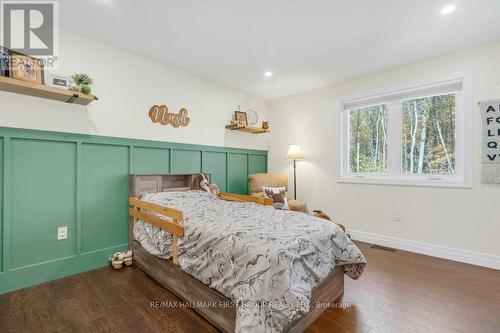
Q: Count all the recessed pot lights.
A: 2